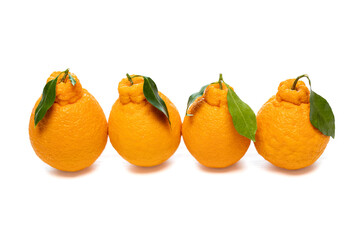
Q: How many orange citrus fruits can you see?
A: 4